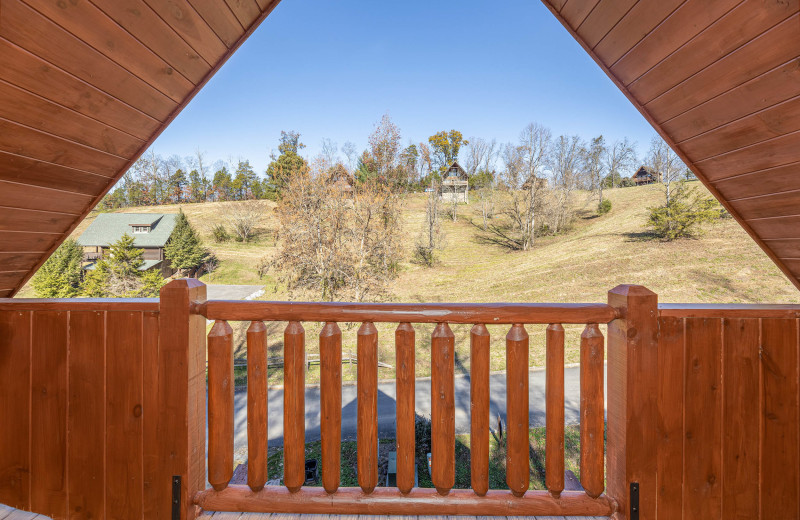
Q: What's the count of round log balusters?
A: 11